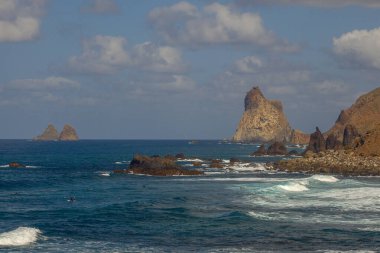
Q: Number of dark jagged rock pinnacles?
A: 3